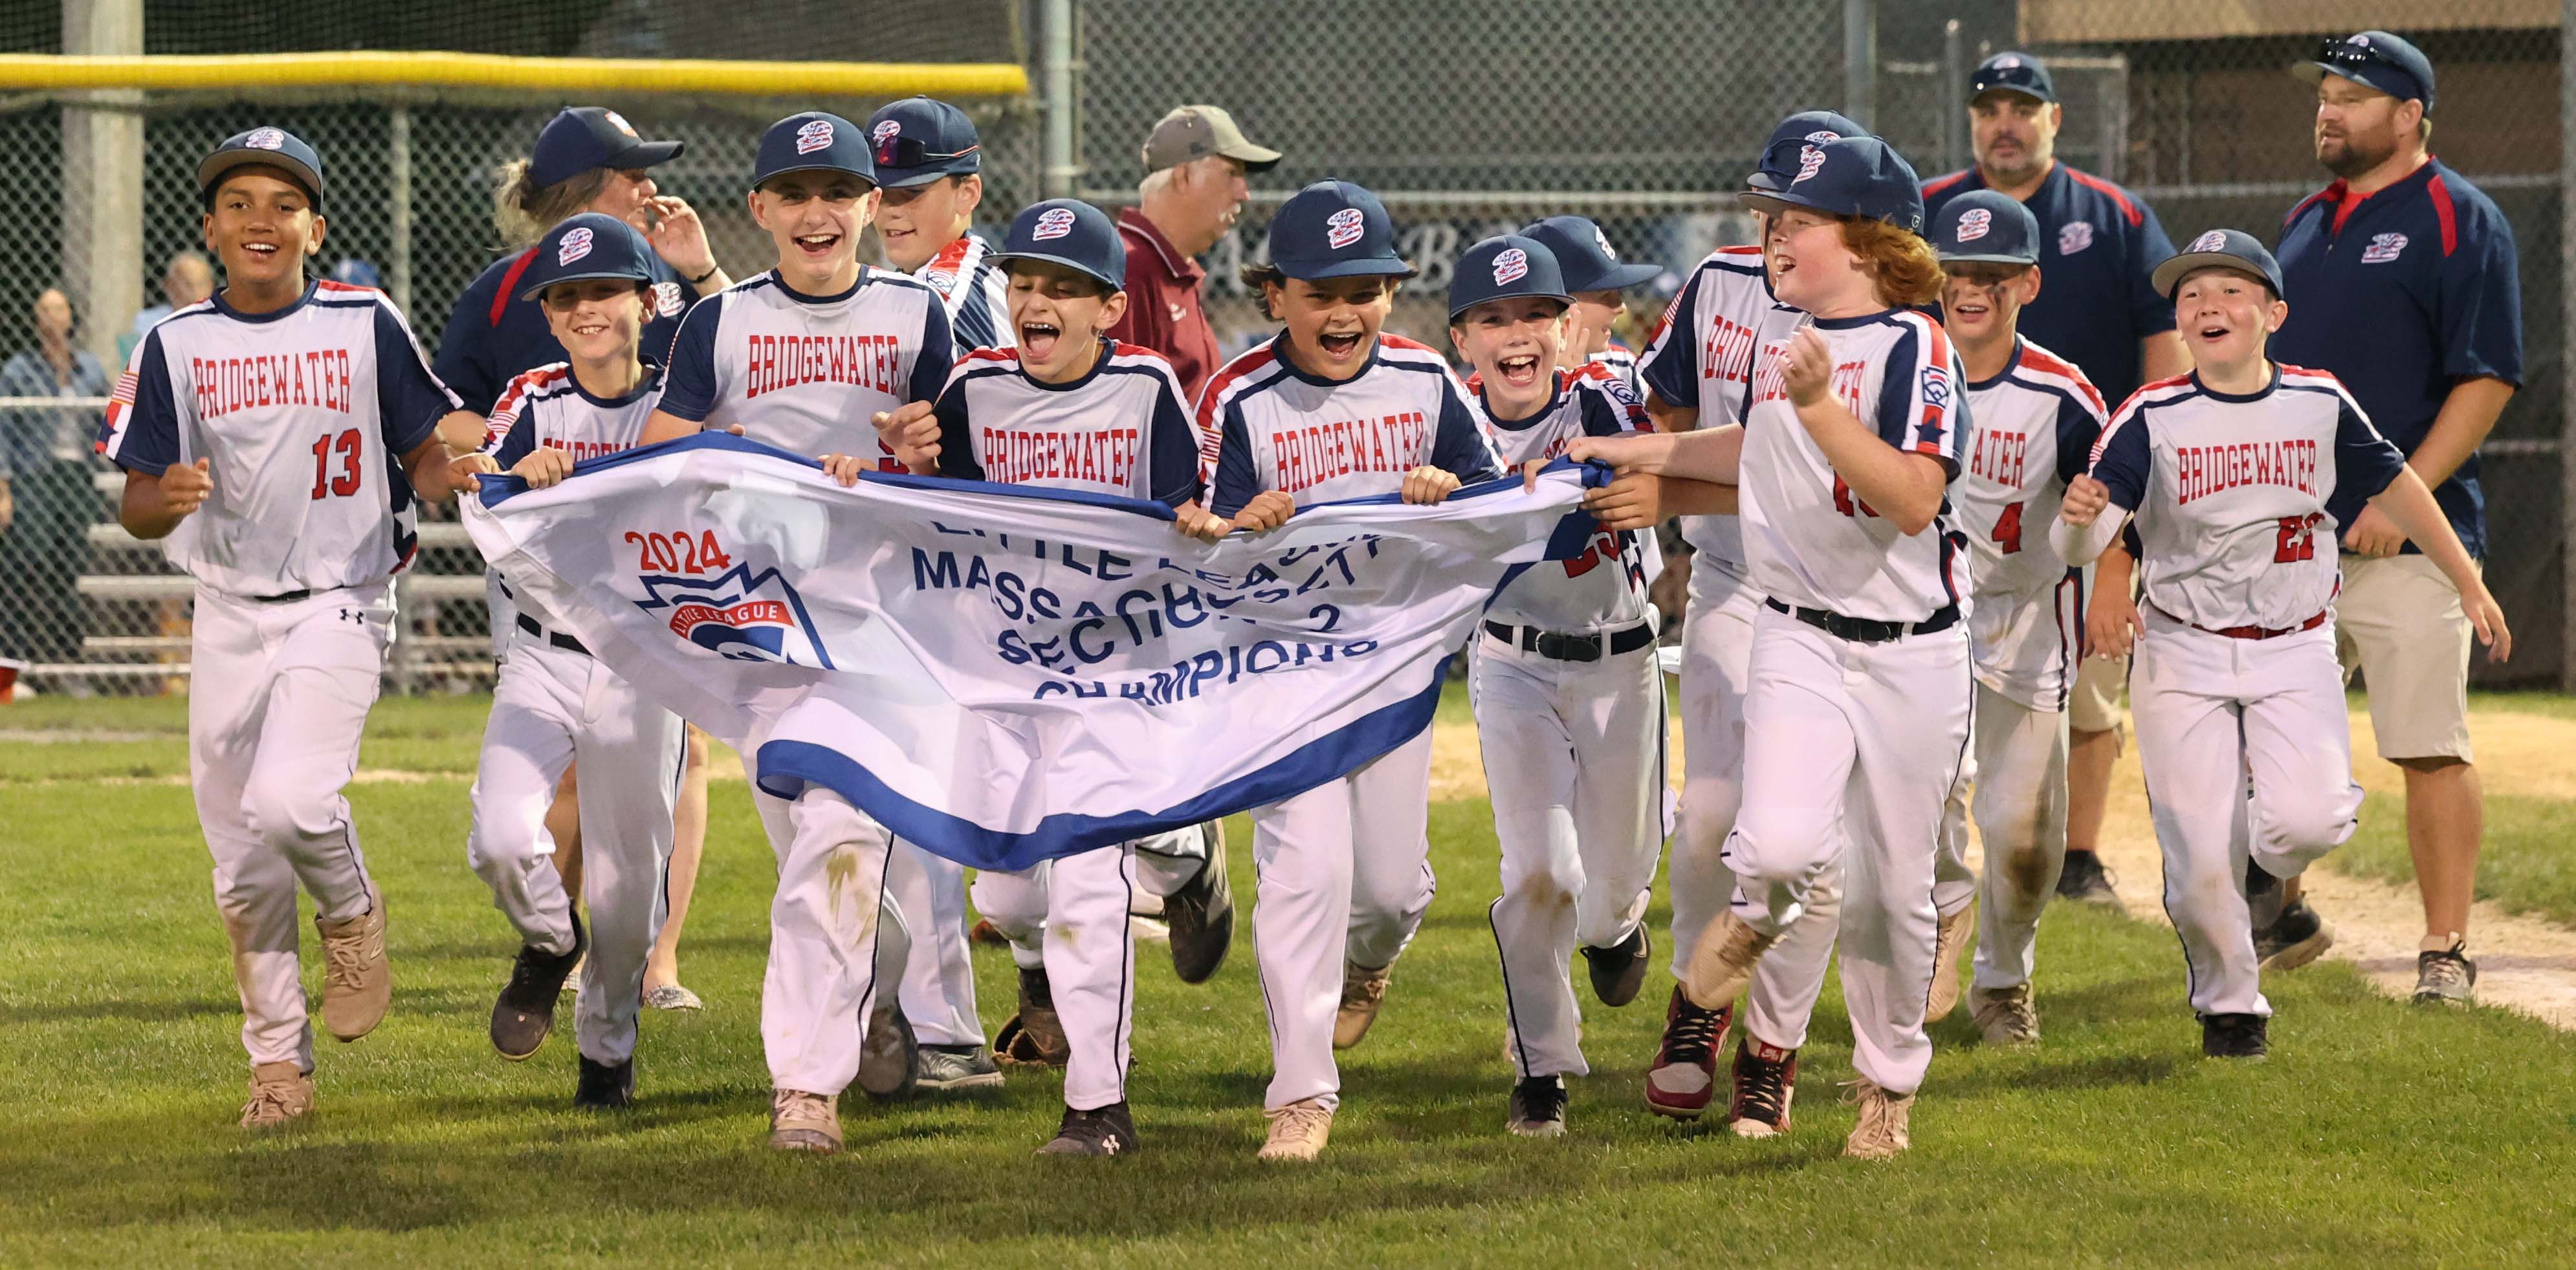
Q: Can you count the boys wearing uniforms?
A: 12